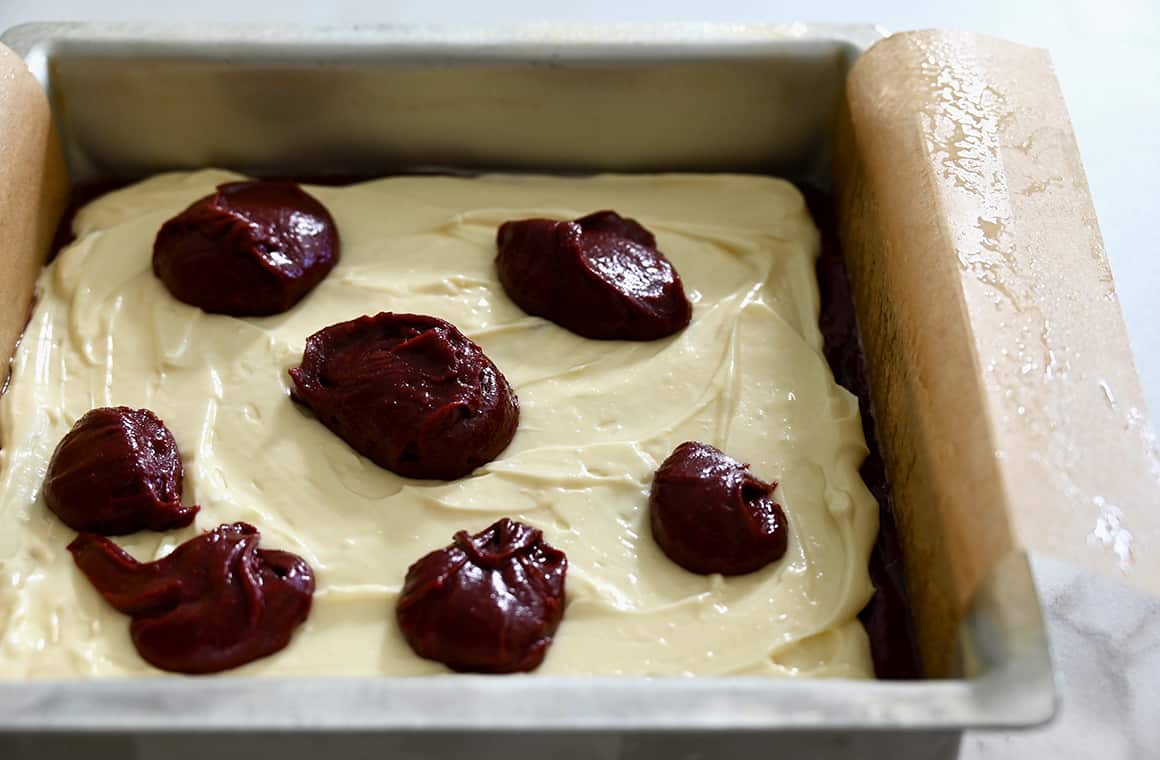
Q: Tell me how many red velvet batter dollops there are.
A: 7